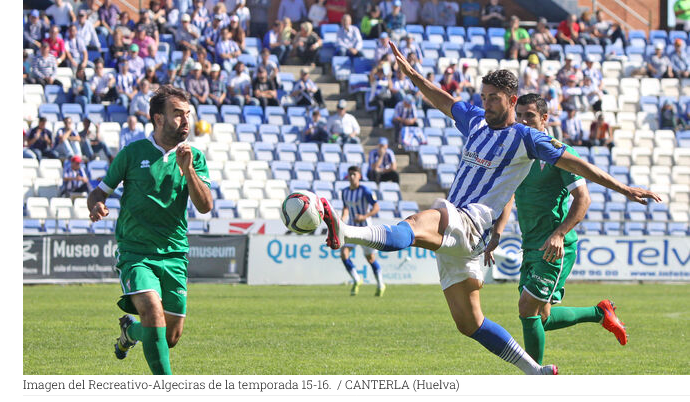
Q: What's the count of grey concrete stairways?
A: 1